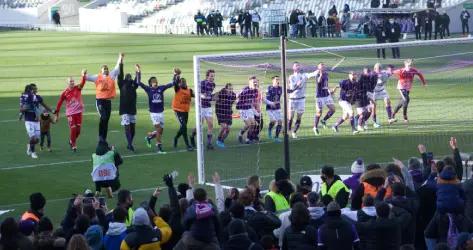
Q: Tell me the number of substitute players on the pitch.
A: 2